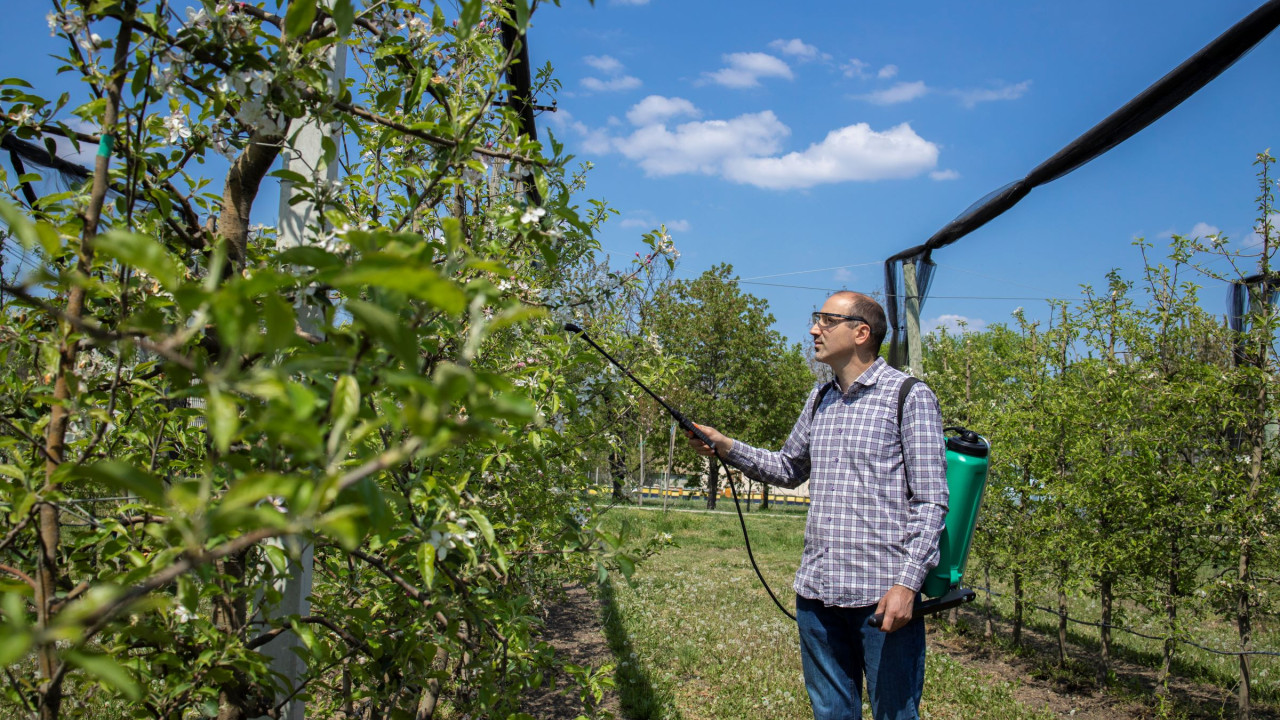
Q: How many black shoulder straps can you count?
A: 2